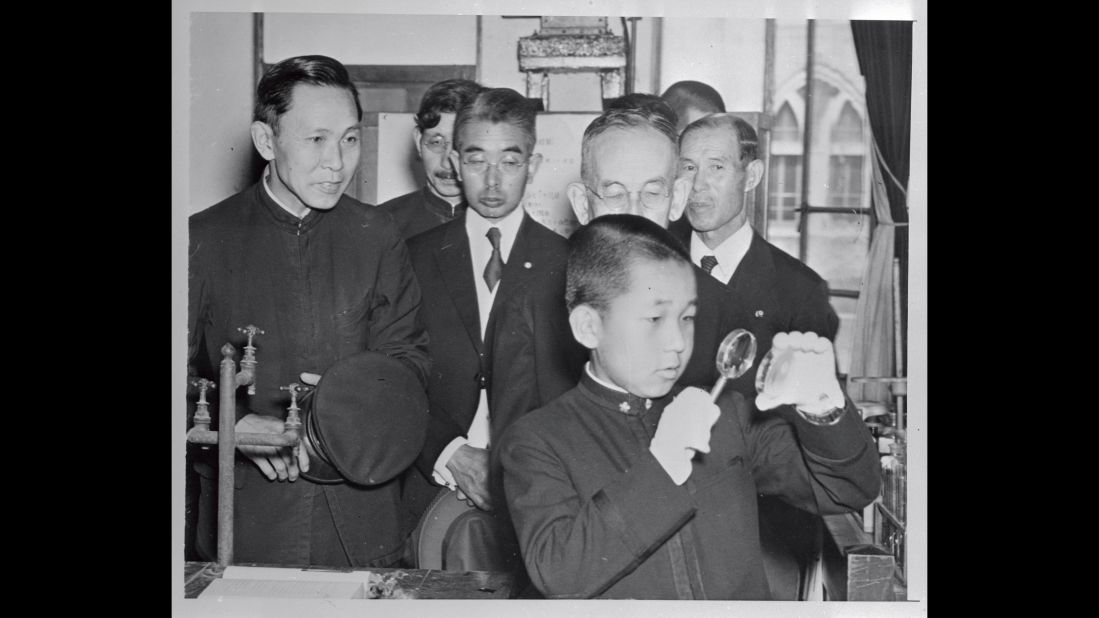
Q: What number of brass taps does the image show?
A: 3